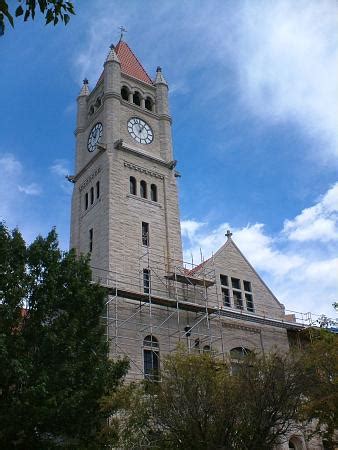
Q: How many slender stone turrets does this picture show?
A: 3